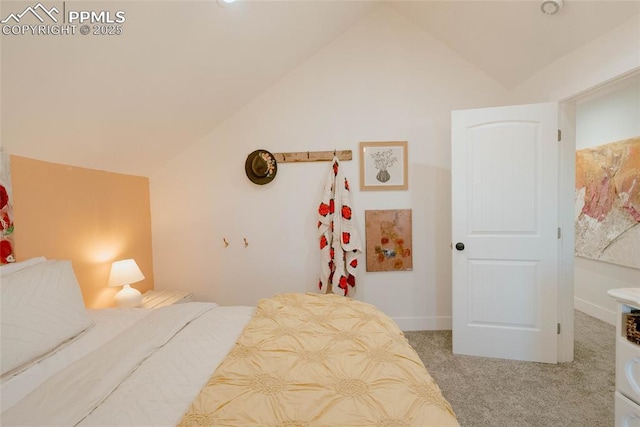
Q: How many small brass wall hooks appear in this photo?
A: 2